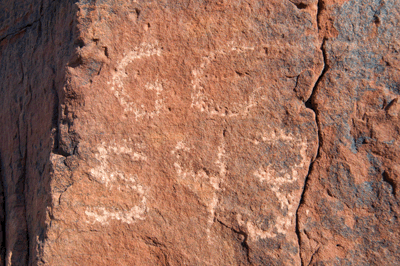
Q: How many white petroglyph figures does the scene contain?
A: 5